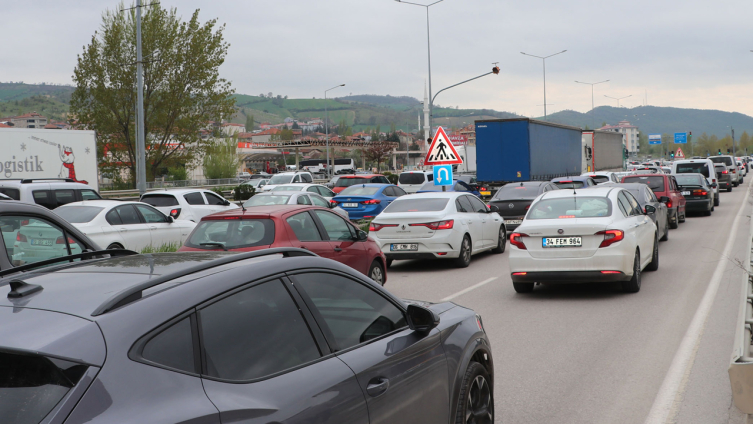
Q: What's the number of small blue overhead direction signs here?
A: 2